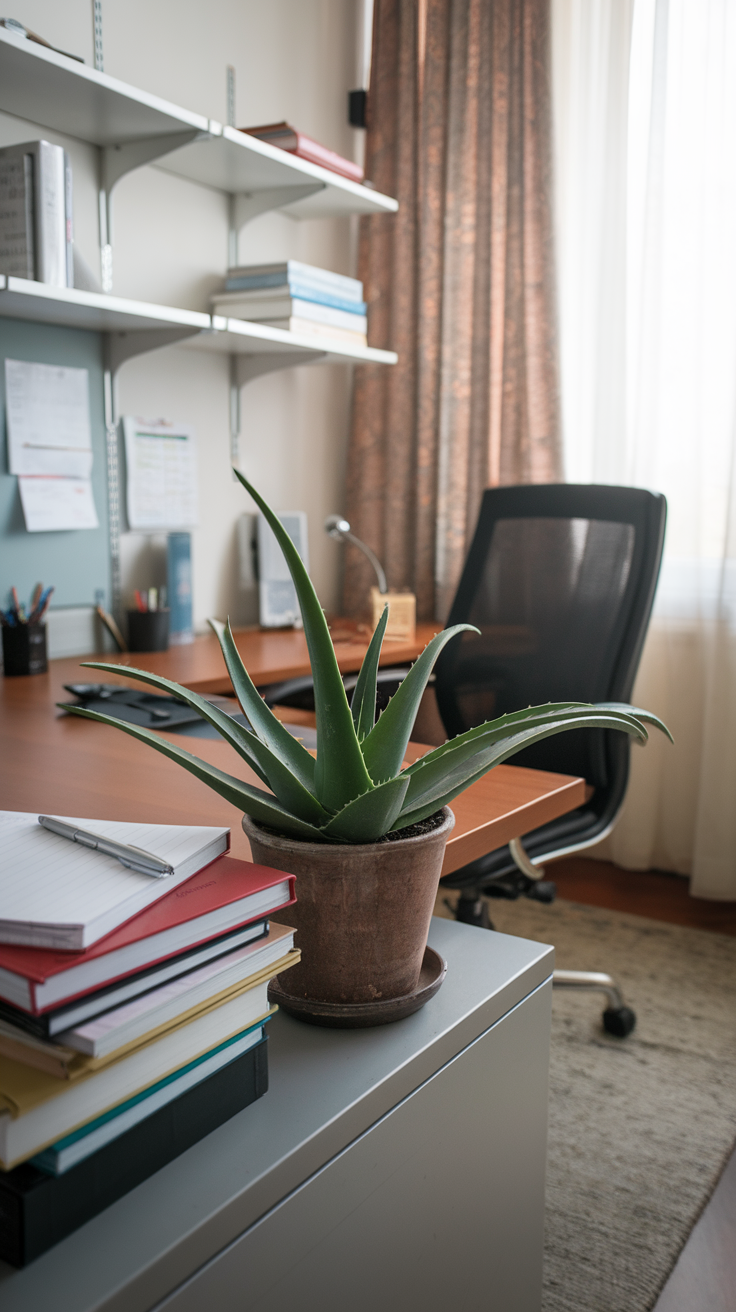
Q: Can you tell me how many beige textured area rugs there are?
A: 1